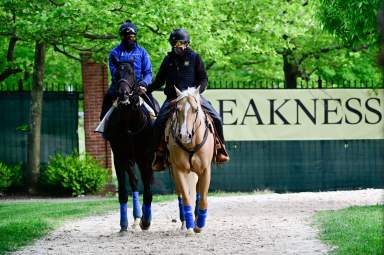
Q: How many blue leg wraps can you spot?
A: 7